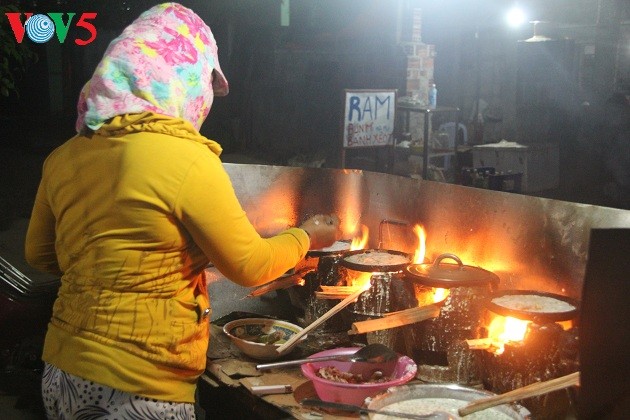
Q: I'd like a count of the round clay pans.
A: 4